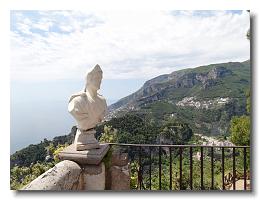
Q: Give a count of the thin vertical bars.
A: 11